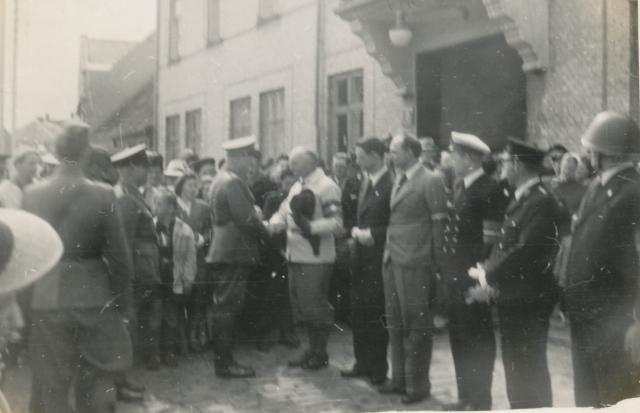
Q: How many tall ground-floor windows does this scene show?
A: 5